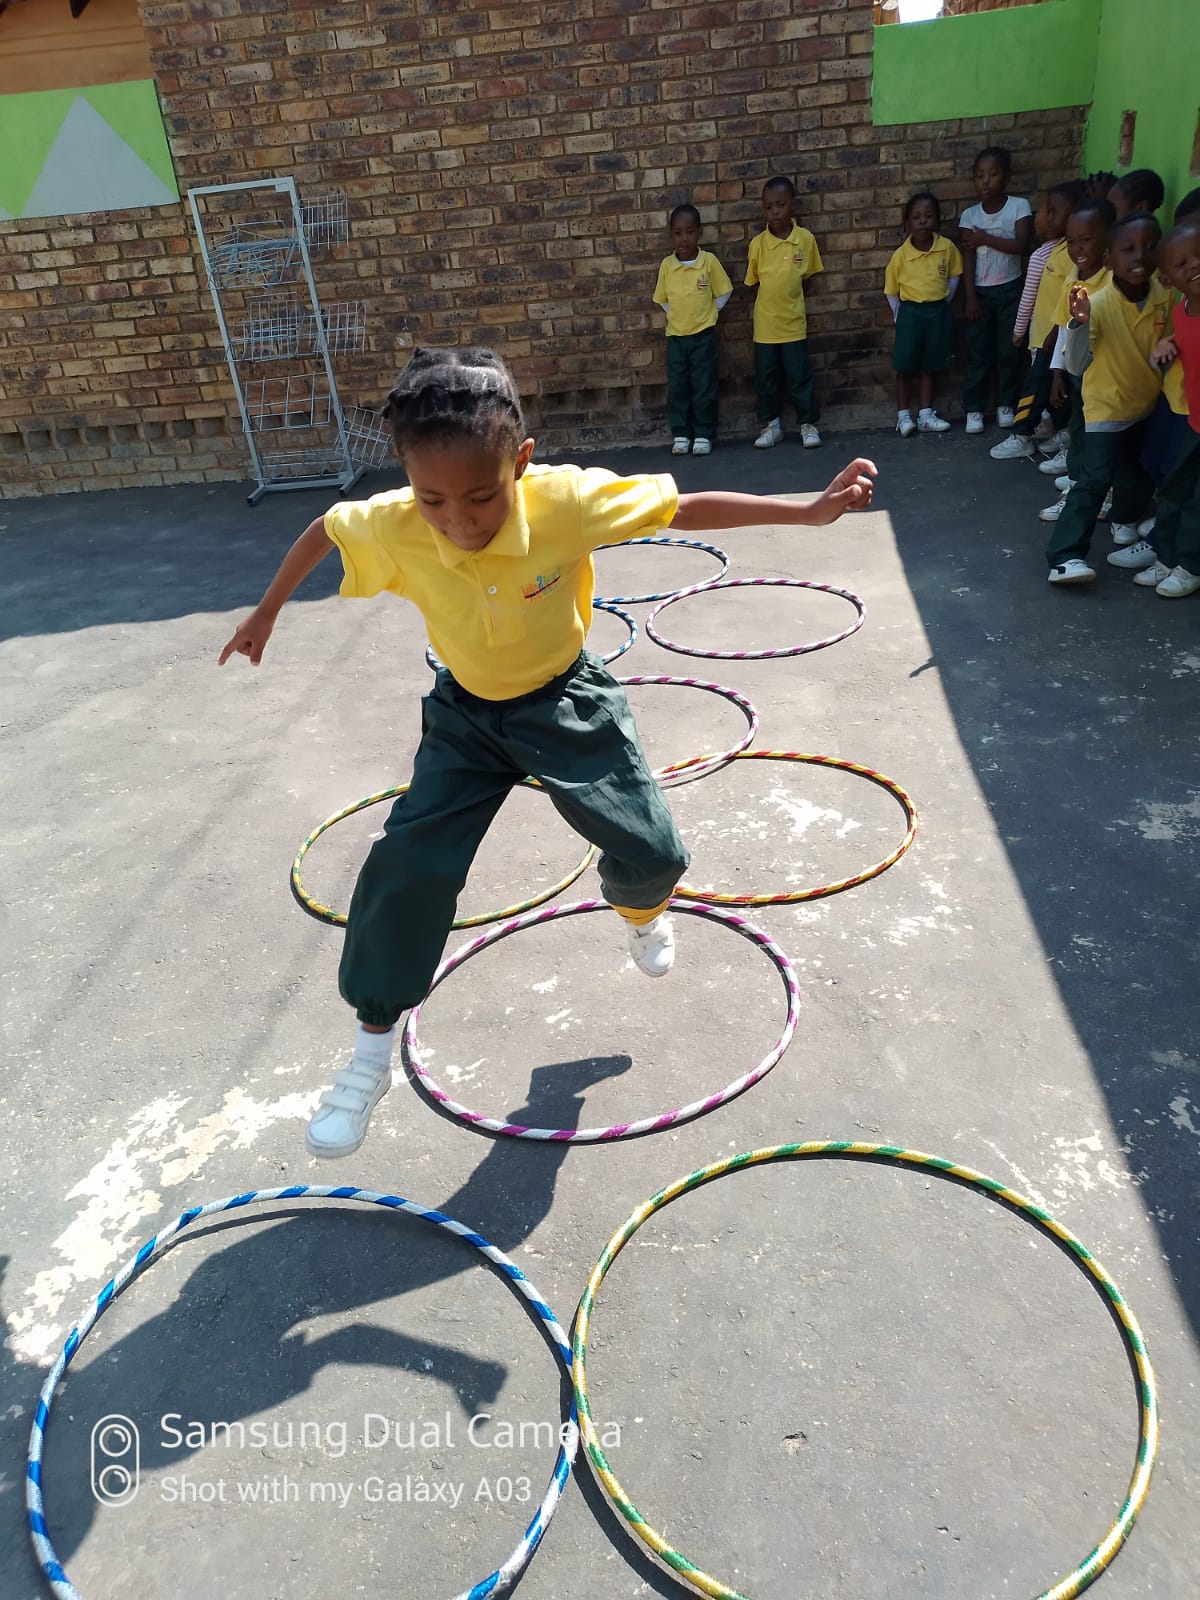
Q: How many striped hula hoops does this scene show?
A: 9